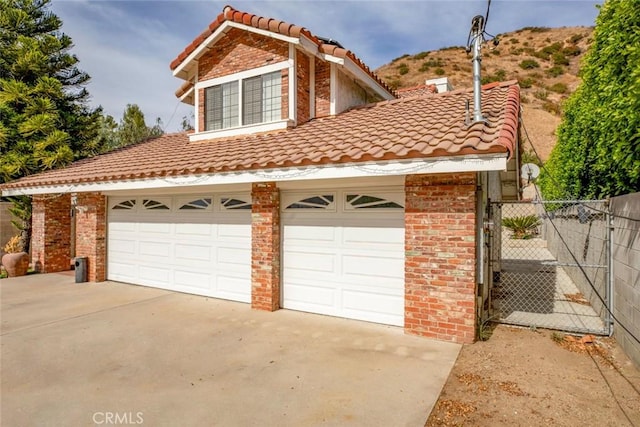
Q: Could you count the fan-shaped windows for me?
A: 6